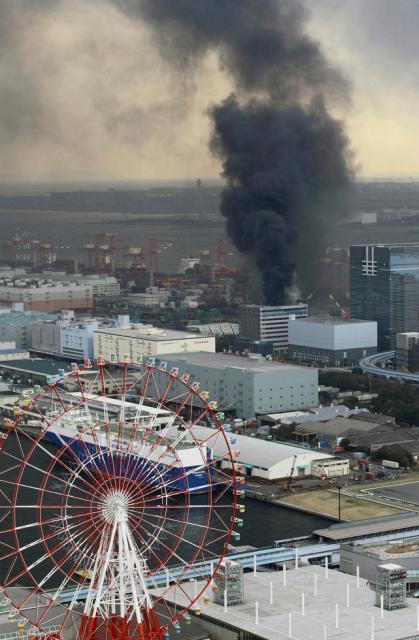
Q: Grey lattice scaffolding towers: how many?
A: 2